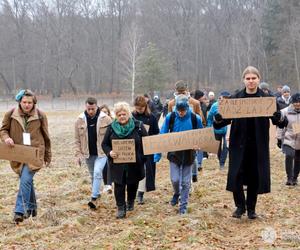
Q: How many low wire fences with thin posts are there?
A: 1